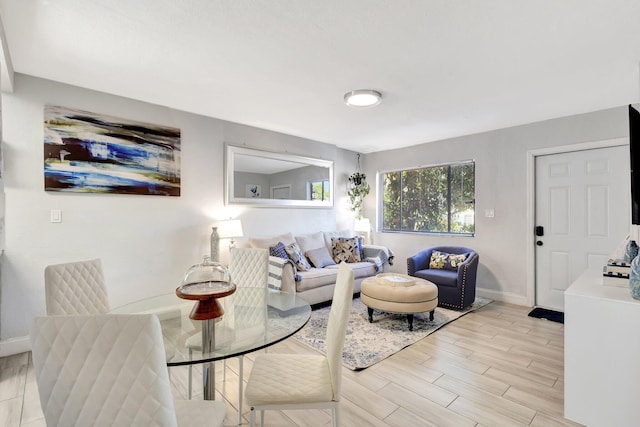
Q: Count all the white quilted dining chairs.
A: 4